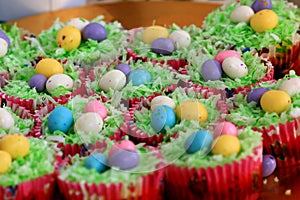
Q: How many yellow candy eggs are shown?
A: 9